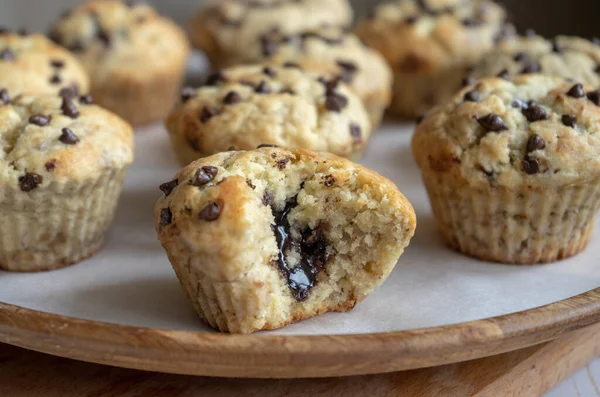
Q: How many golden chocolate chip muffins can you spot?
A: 10